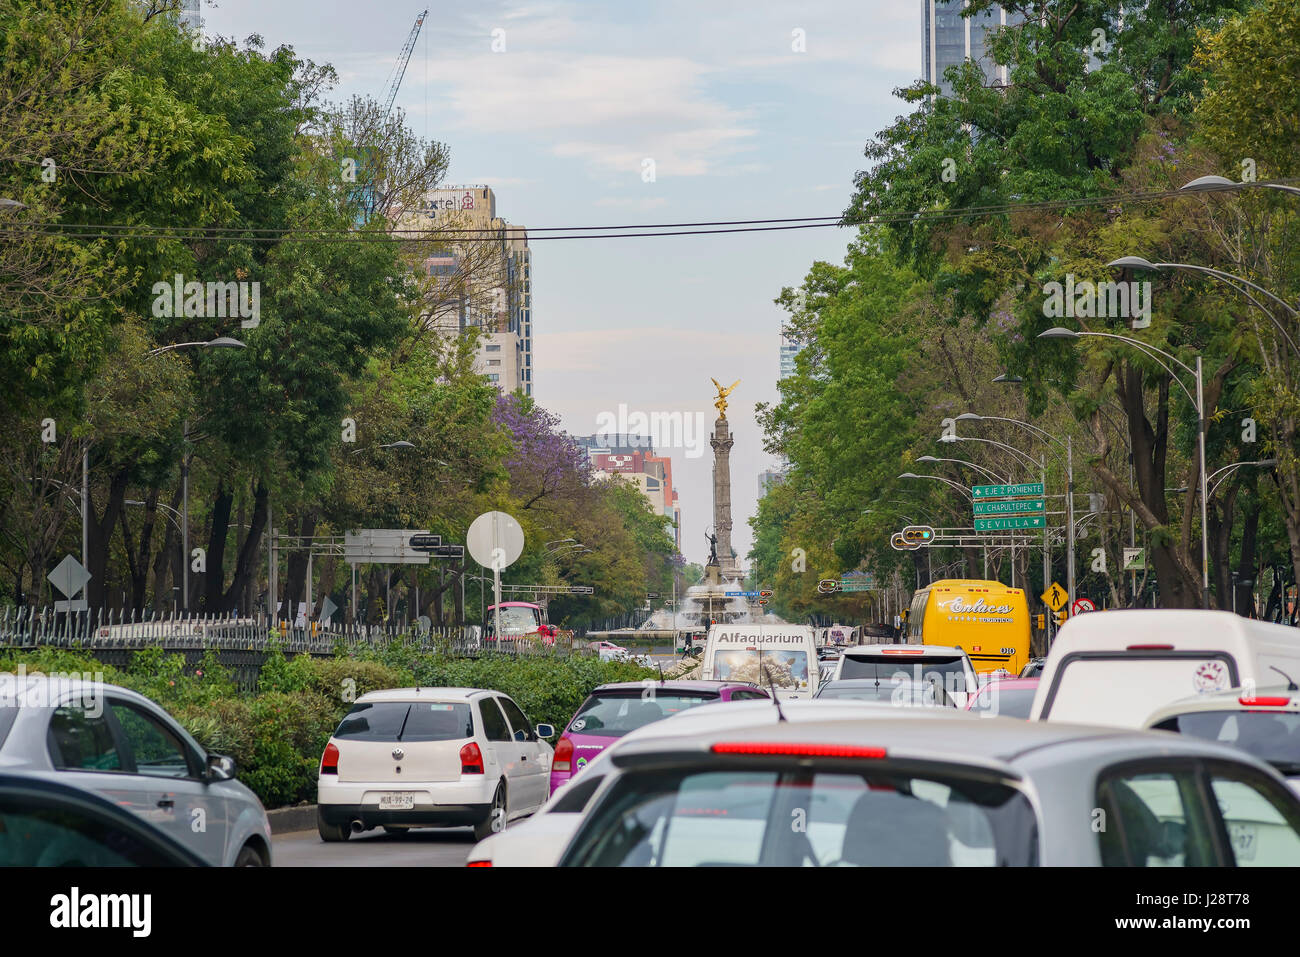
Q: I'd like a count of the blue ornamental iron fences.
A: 0